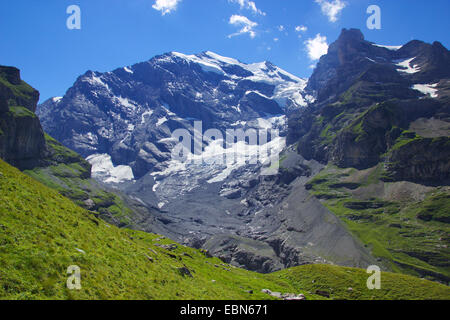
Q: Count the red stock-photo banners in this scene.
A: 0